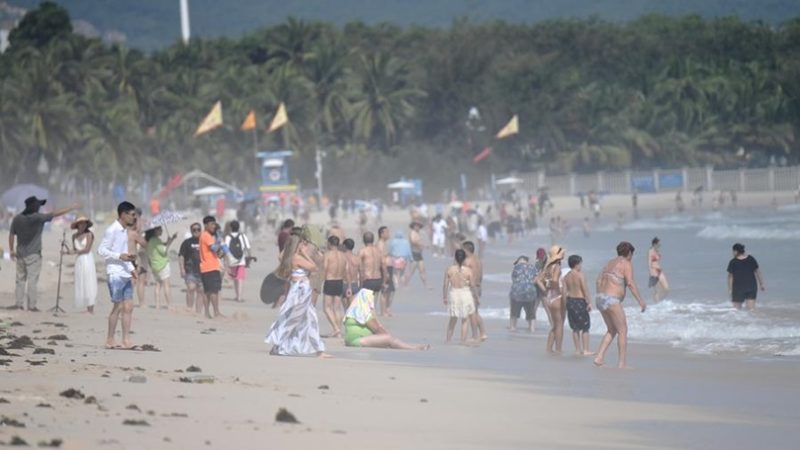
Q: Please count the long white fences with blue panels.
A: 1